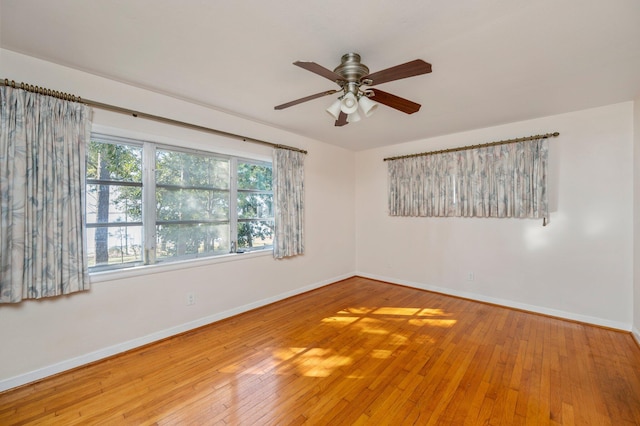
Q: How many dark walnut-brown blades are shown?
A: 5